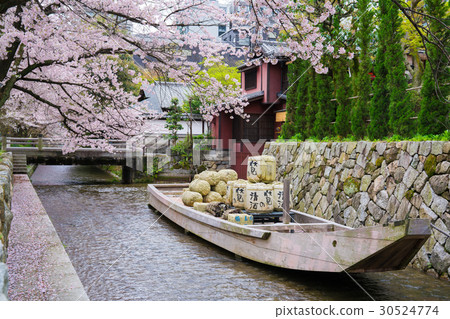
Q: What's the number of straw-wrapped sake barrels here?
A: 5